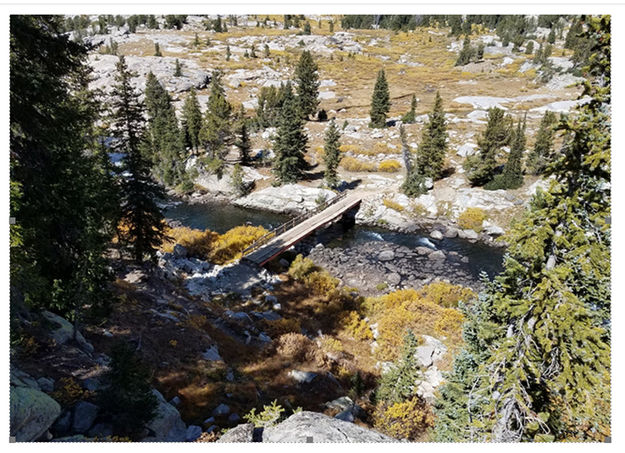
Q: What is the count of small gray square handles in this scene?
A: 5